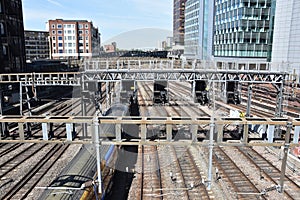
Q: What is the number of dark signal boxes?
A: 5